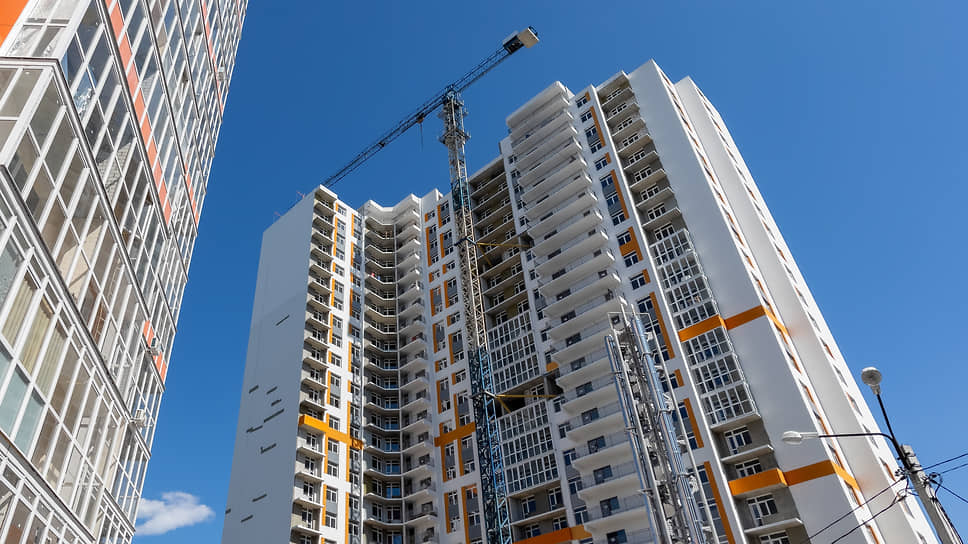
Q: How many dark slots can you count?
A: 10